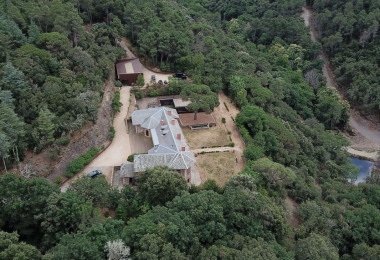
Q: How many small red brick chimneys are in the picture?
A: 5